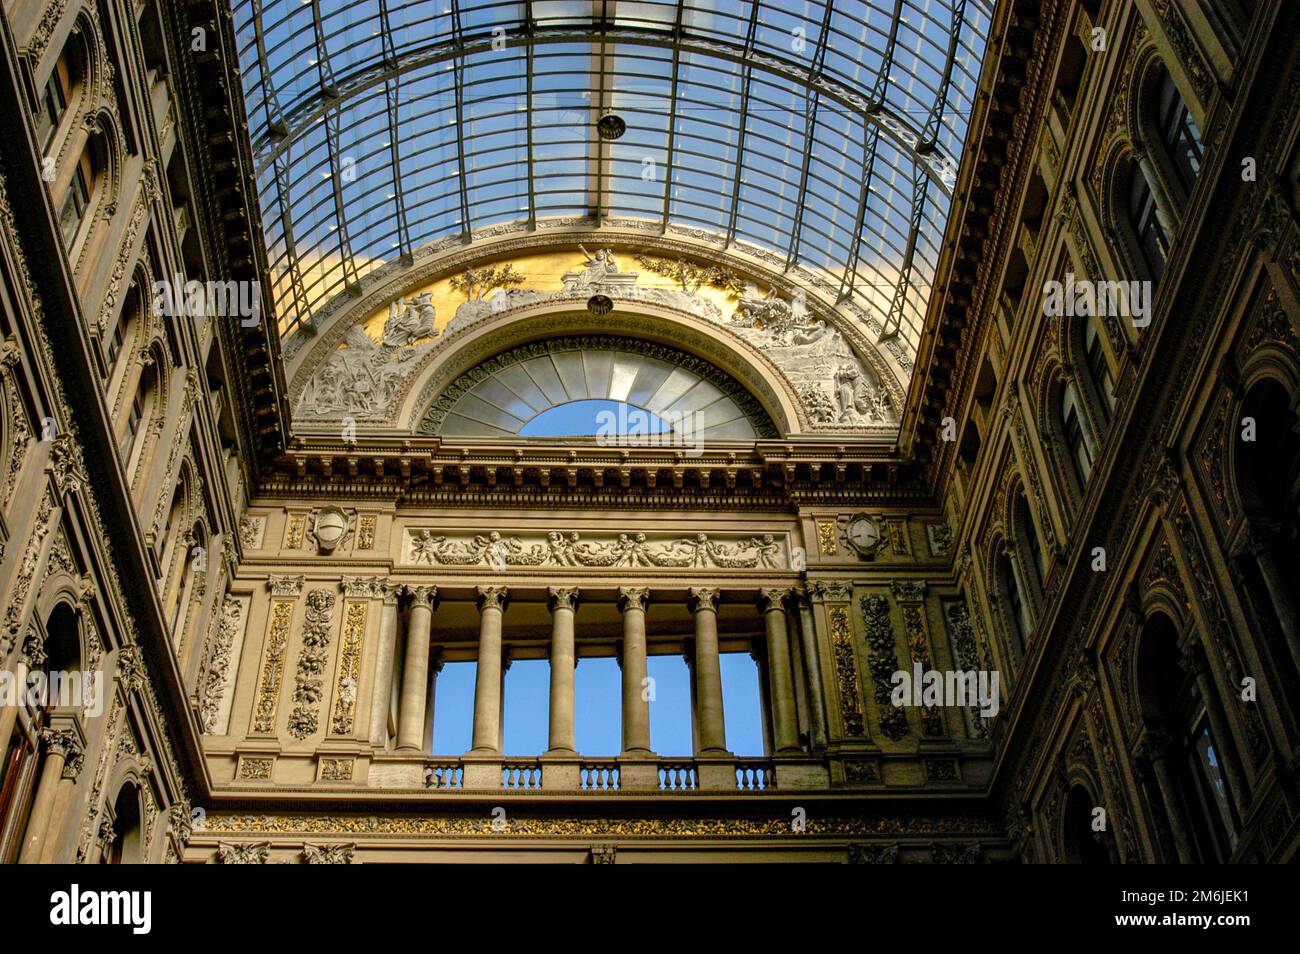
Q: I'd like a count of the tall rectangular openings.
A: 5